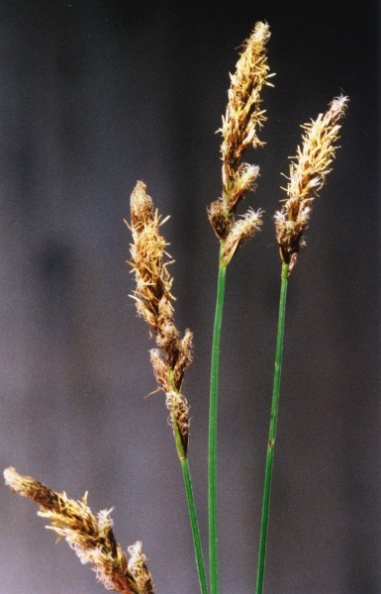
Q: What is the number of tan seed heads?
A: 4